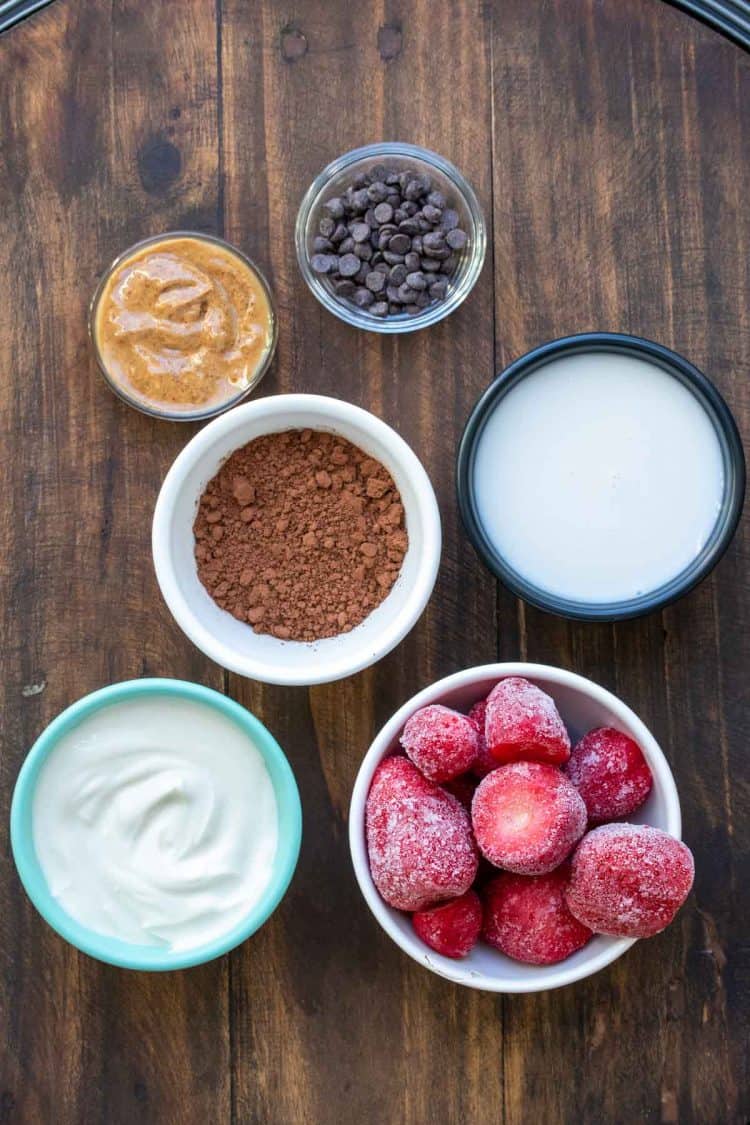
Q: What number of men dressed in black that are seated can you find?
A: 0